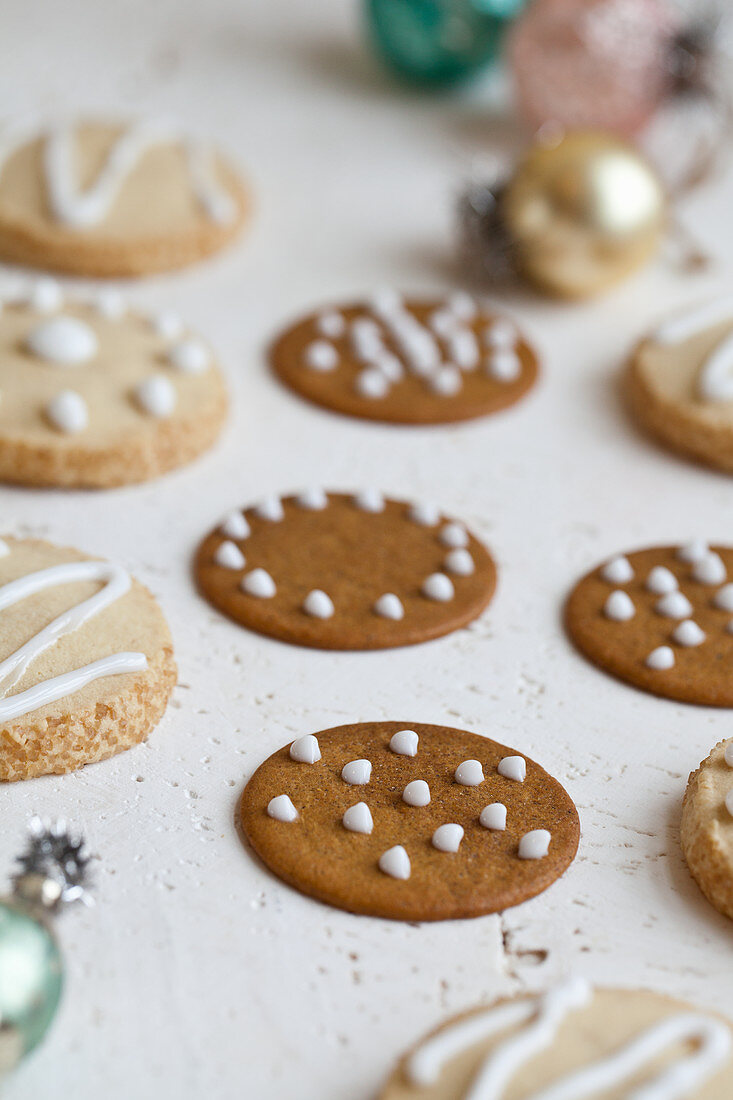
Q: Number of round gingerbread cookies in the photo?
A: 4